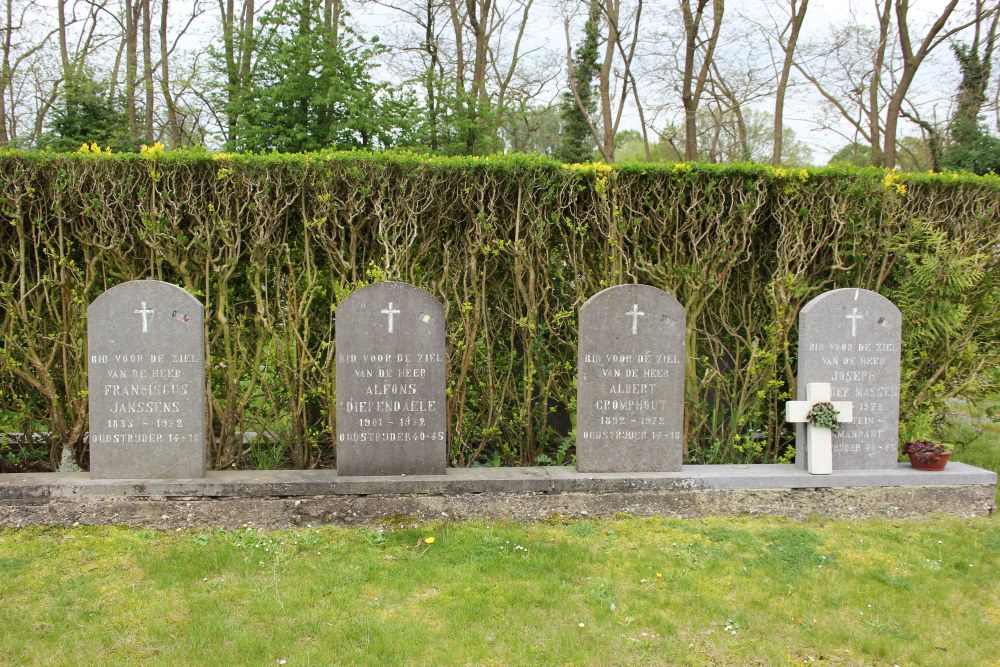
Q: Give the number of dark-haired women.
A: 0